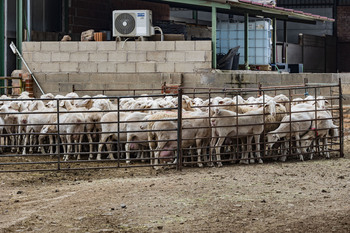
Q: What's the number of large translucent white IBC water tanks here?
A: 1